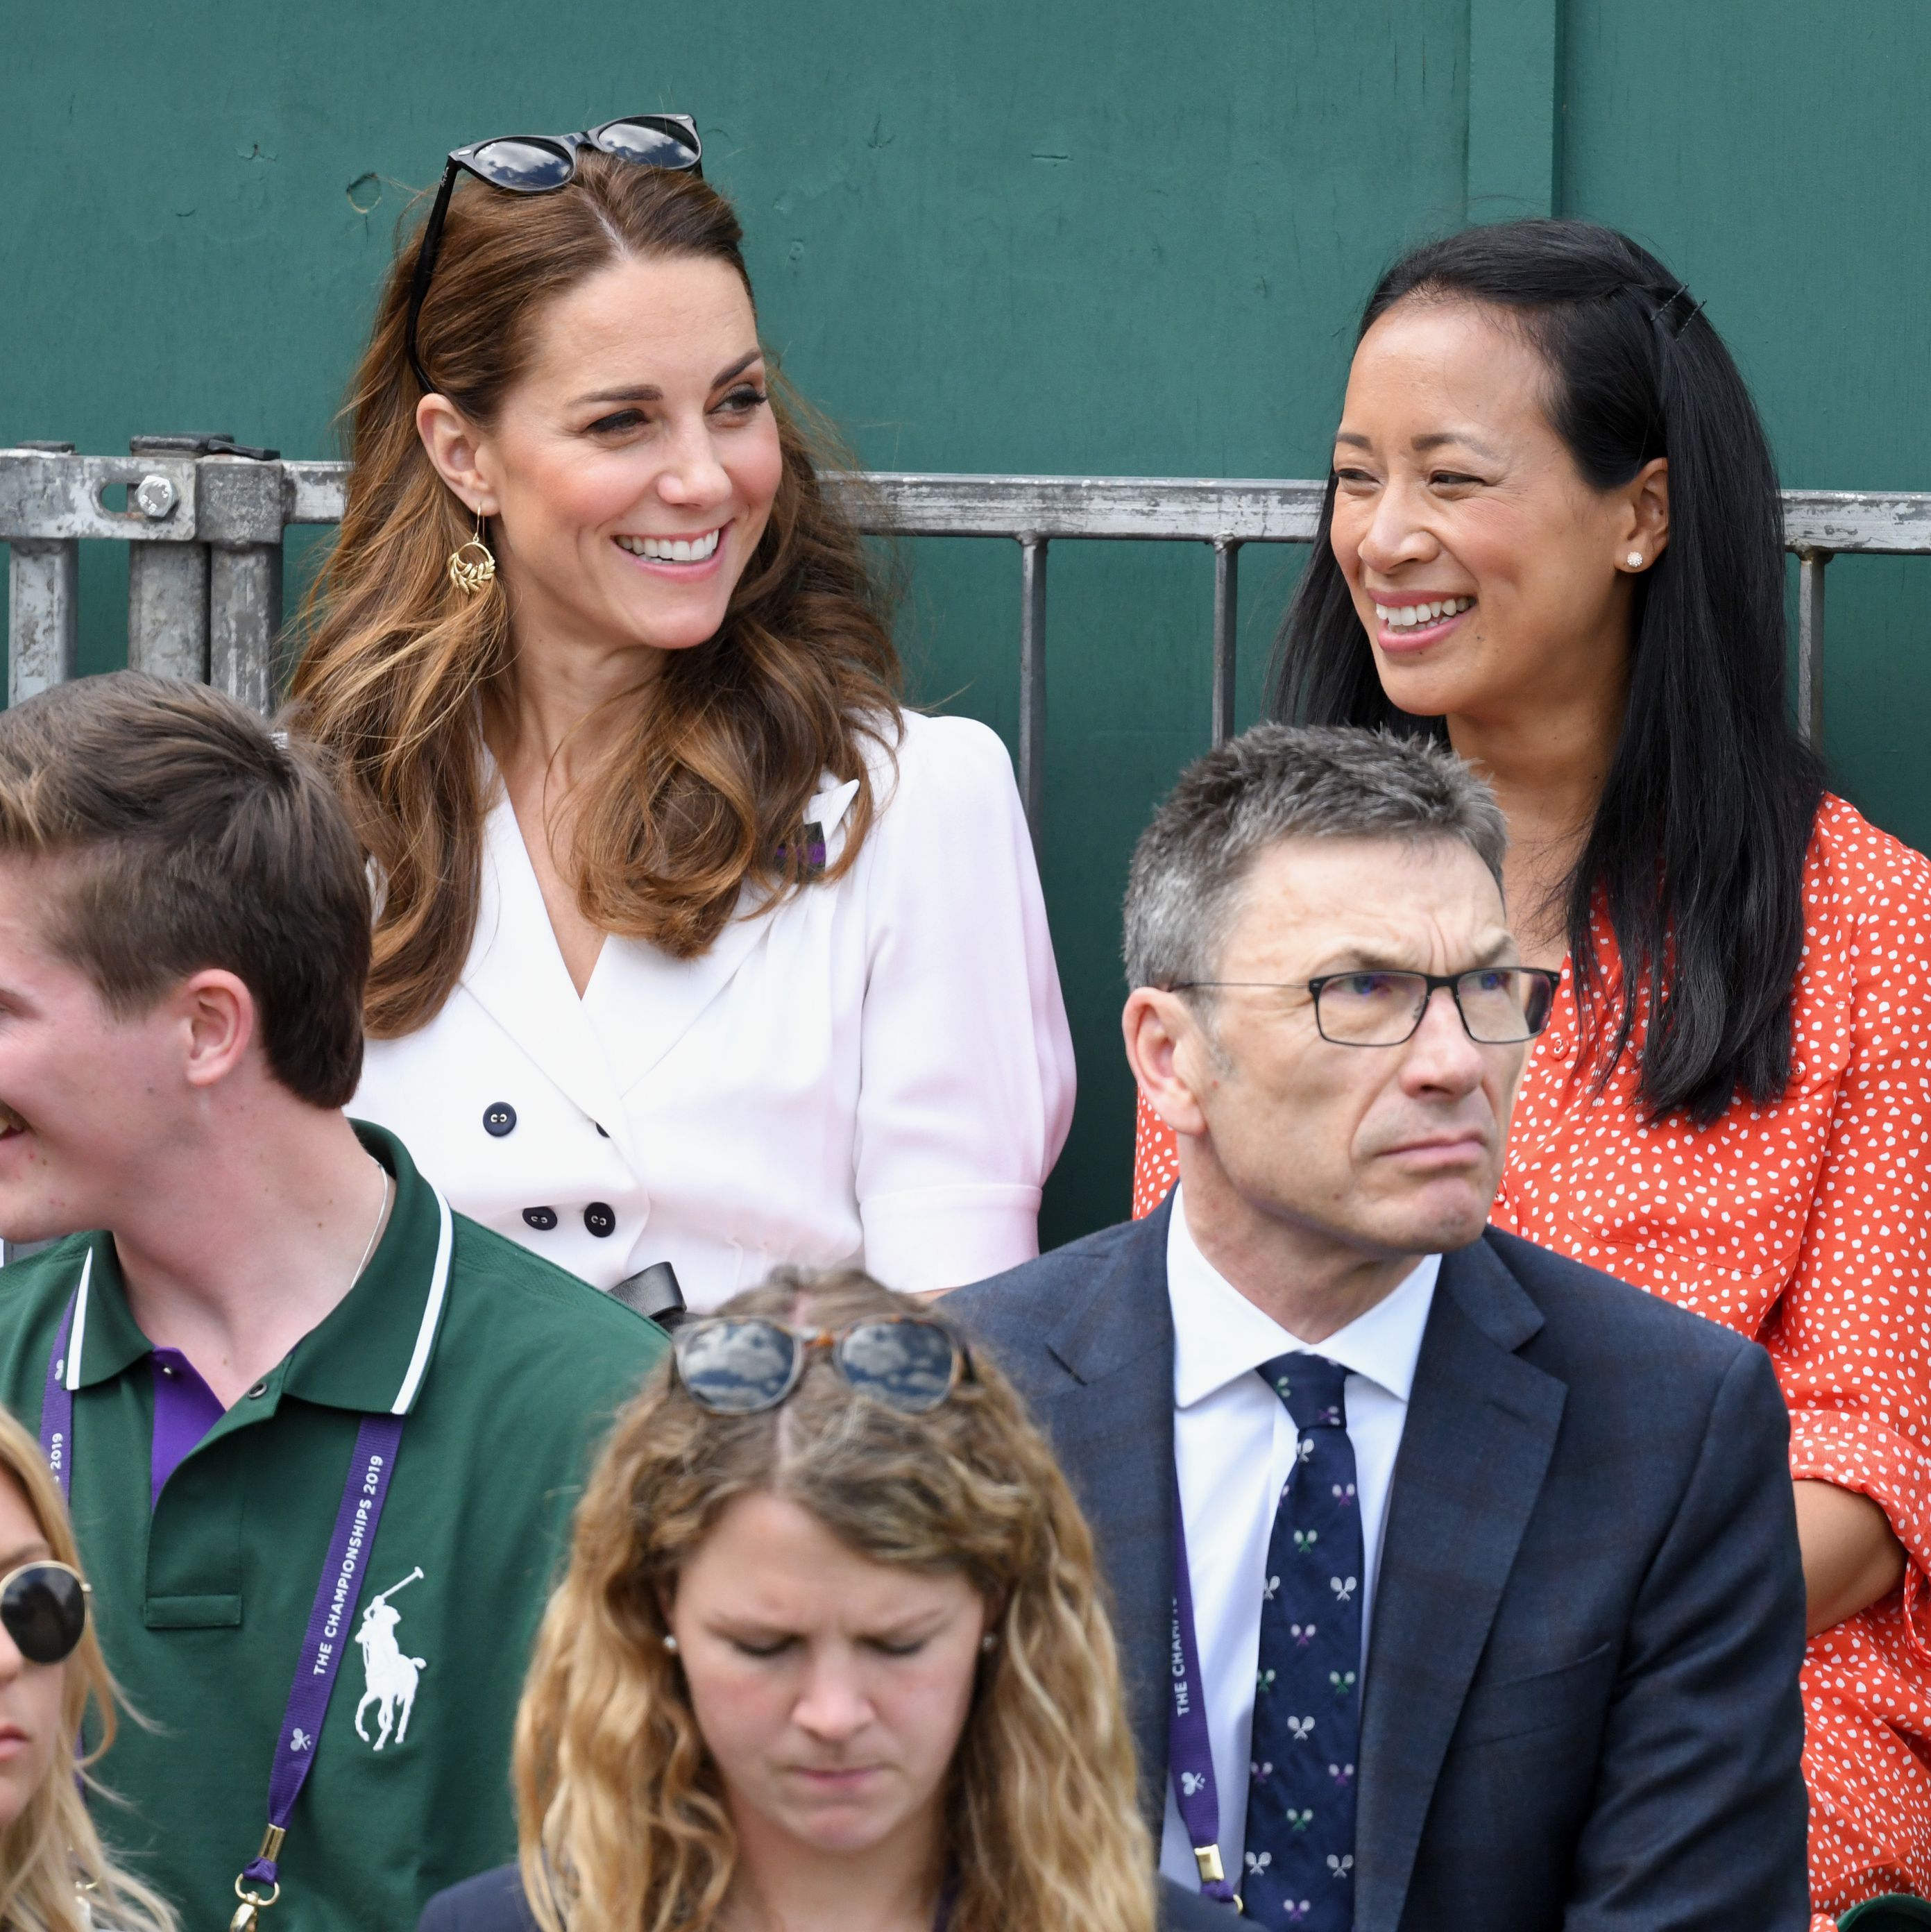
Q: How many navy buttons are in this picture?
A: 4